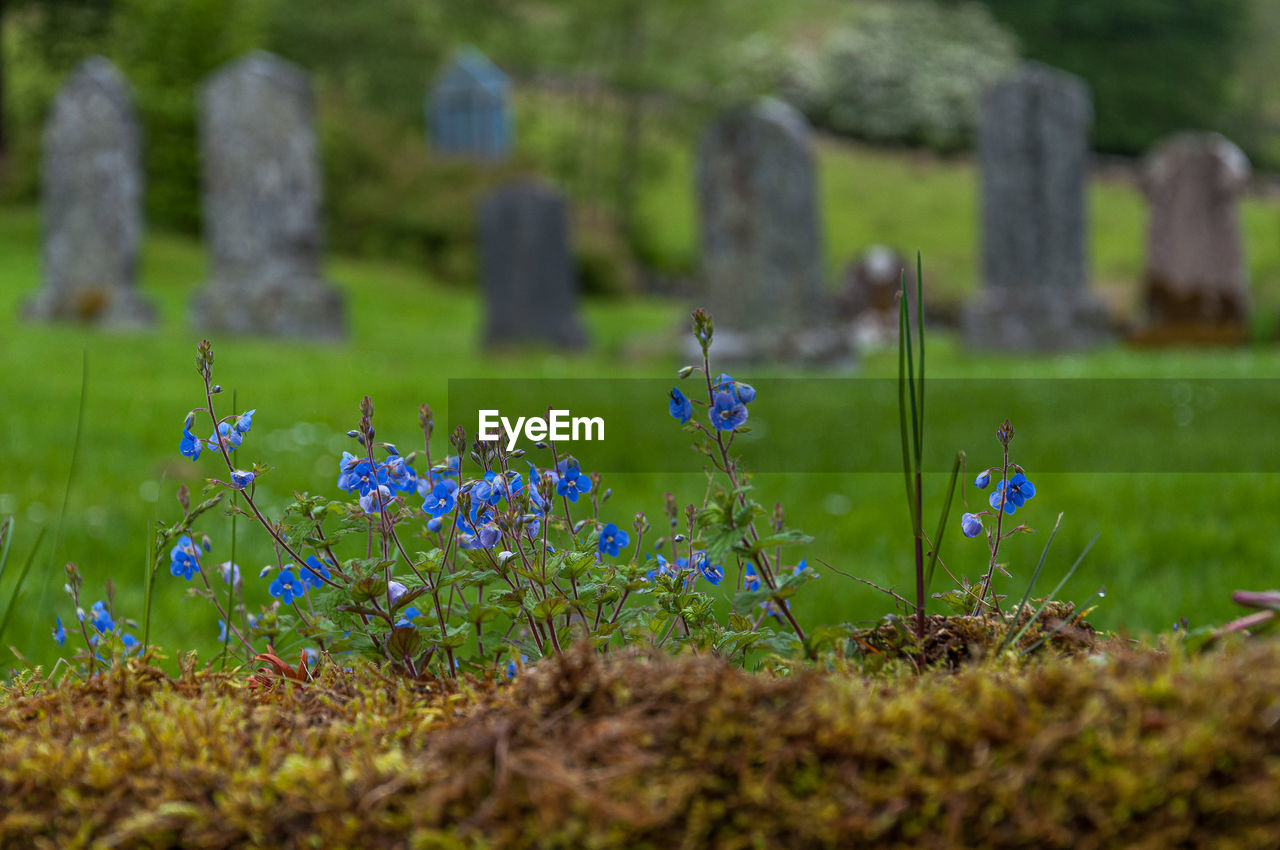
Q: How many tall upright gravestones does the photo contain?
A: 6